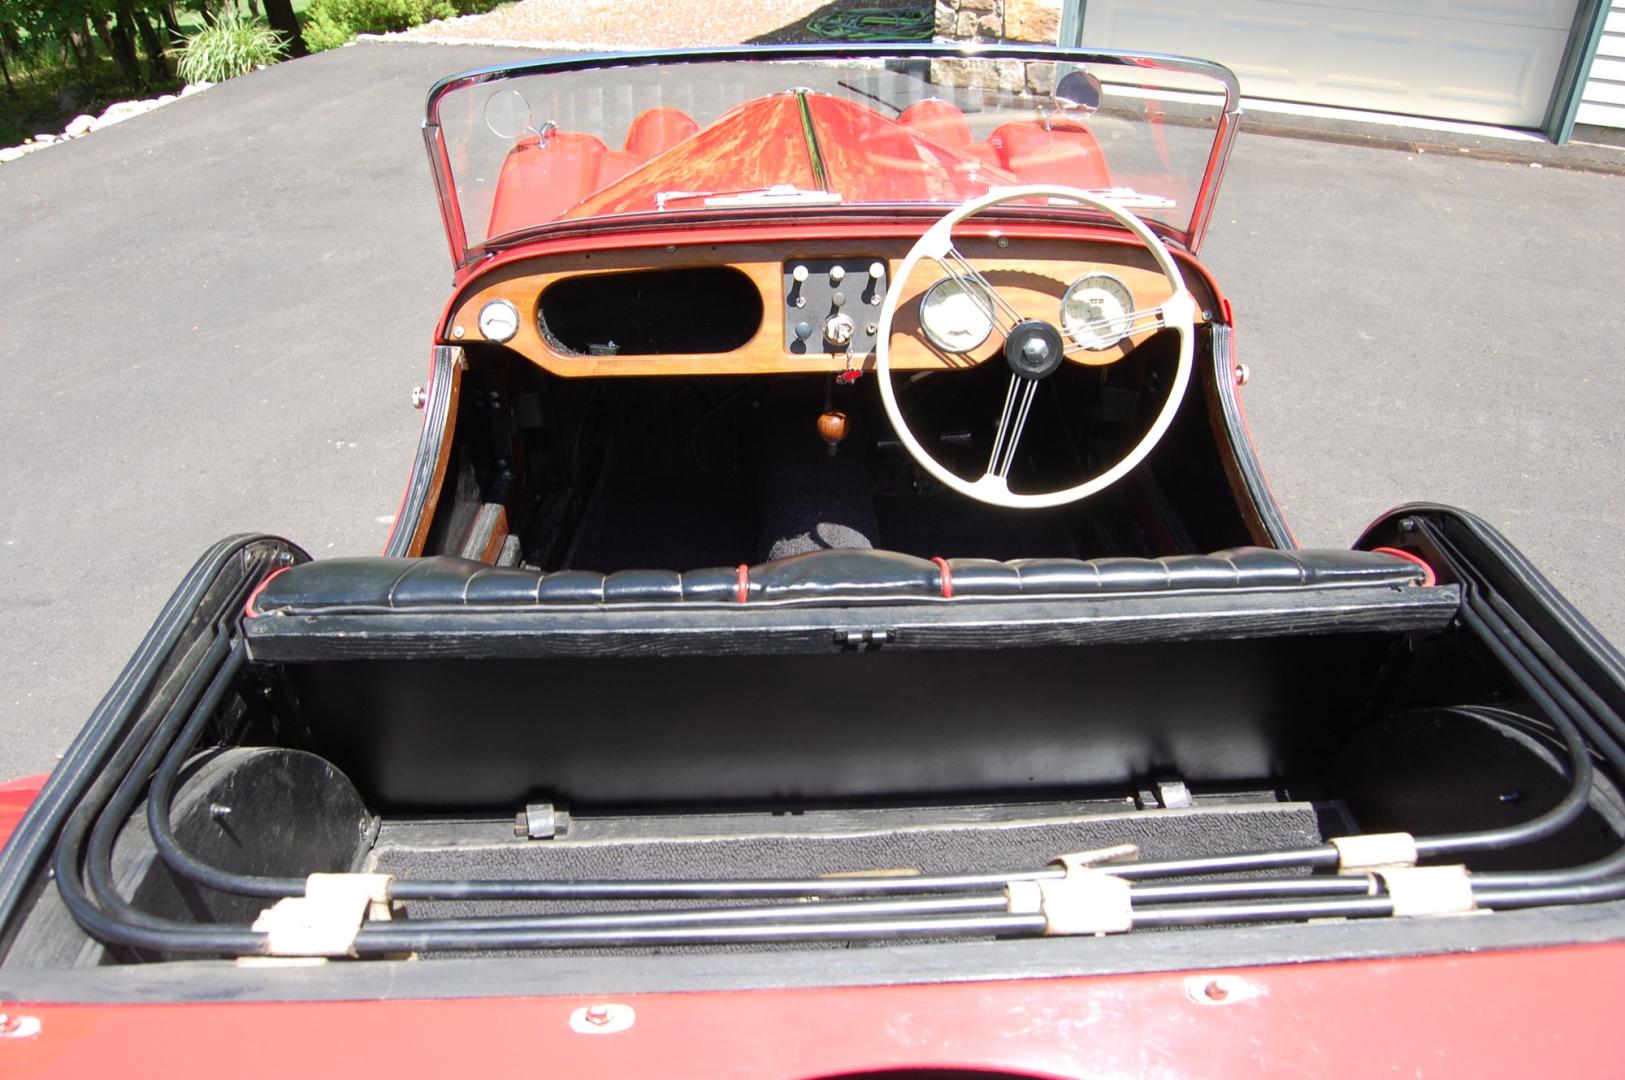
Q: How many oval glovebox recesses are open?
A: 1